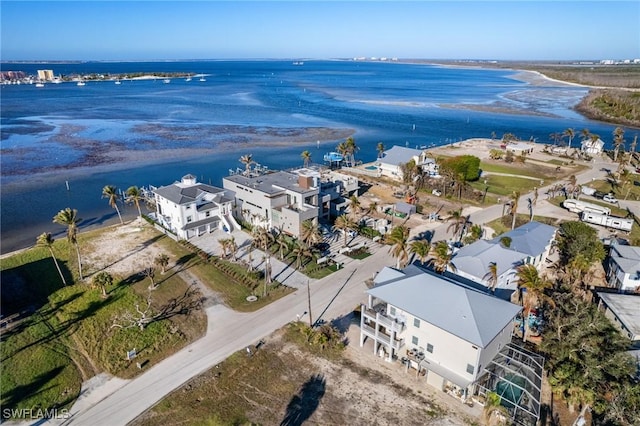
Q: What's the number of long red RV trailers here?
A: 0